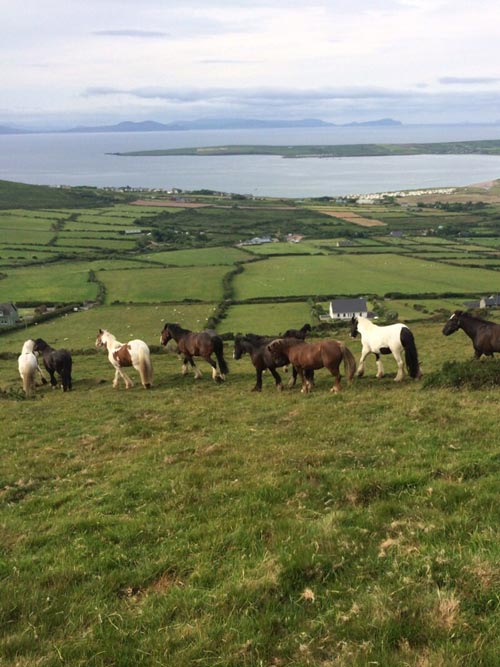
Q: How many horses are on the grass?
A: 9